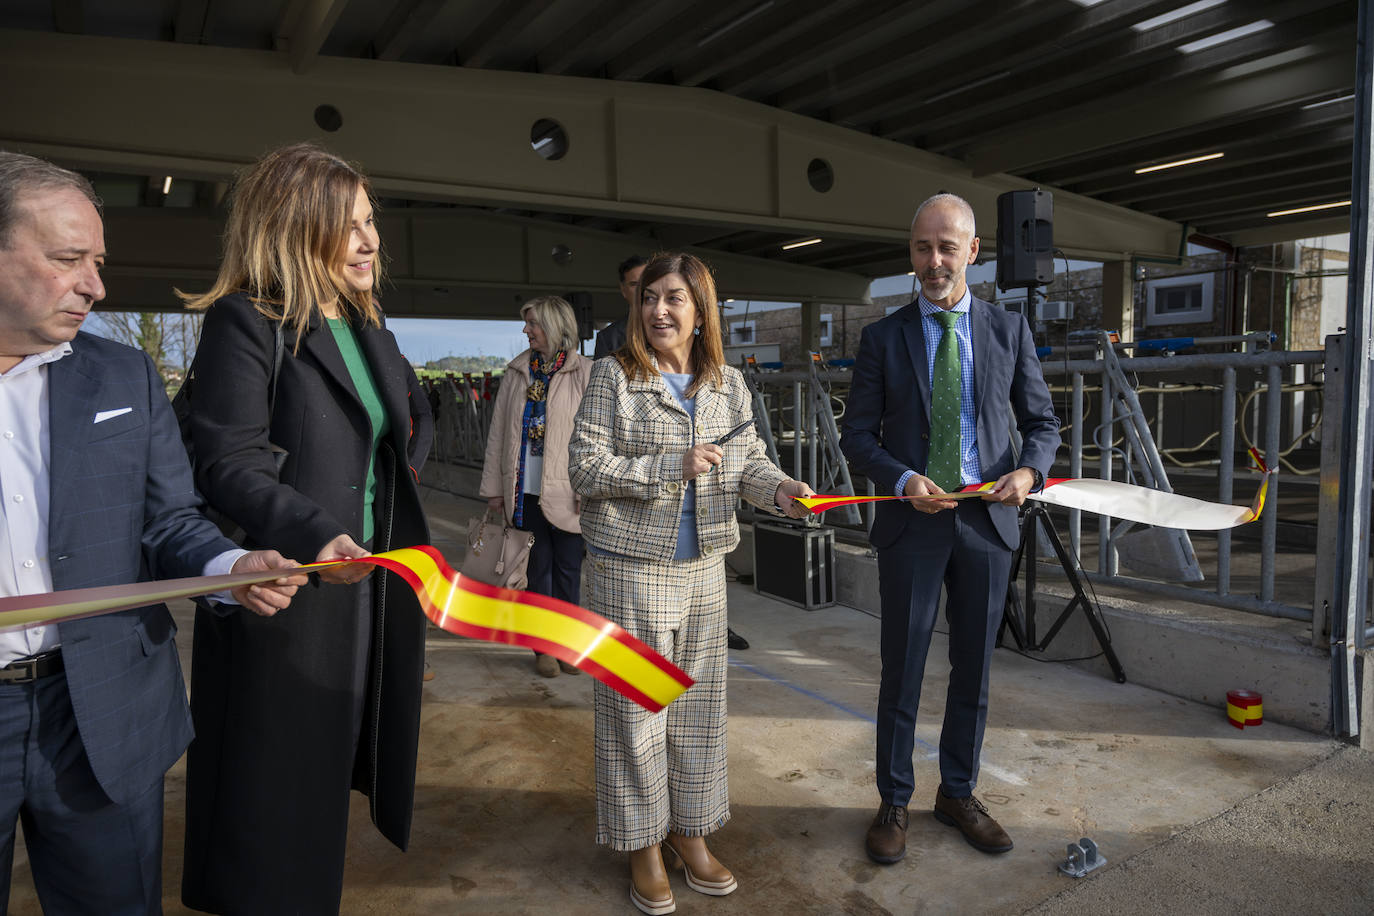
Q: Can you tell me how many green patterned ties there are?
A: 1